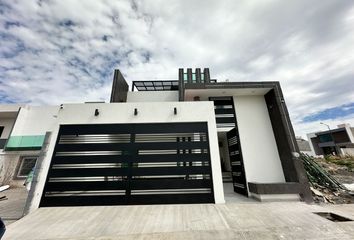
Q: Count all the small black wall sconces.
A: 3